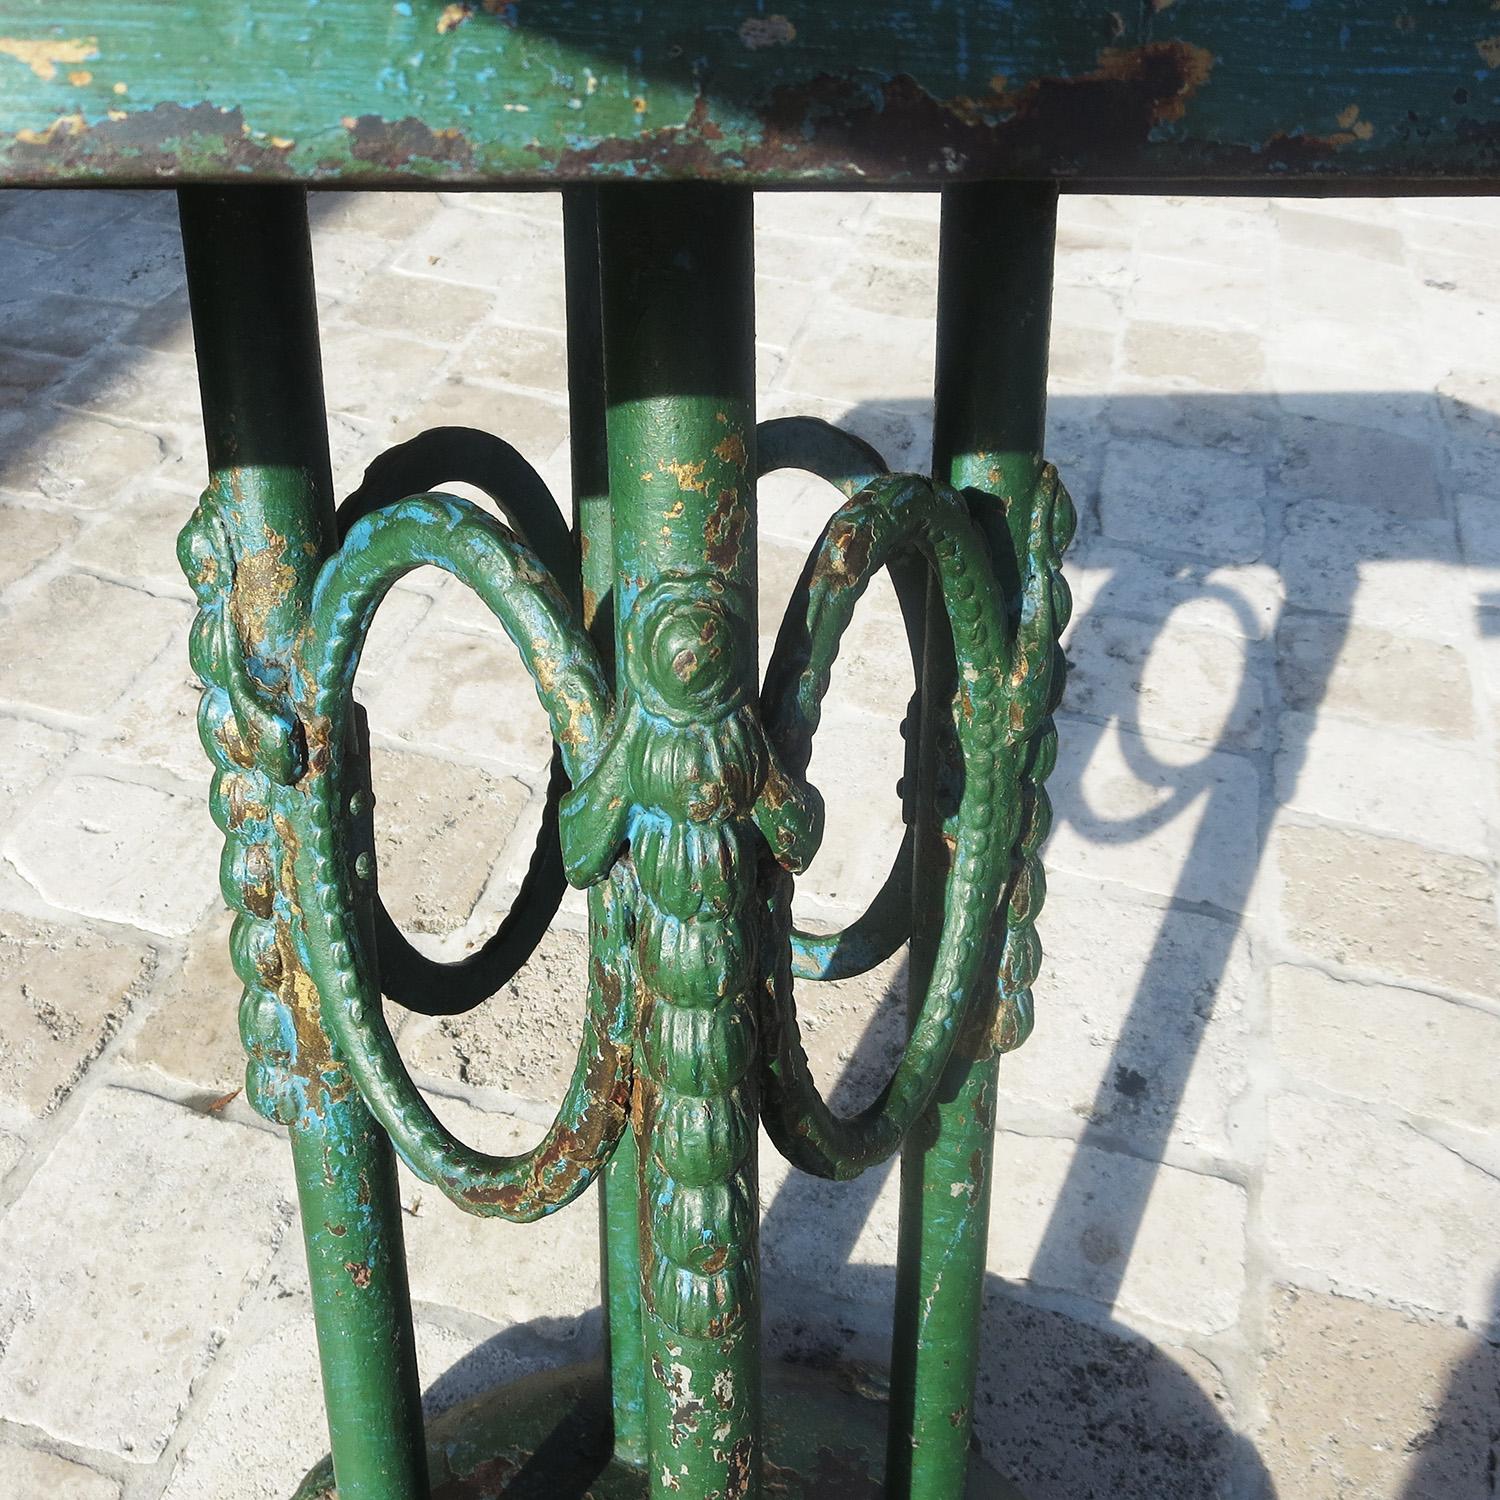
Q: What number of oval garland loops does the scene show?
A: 4